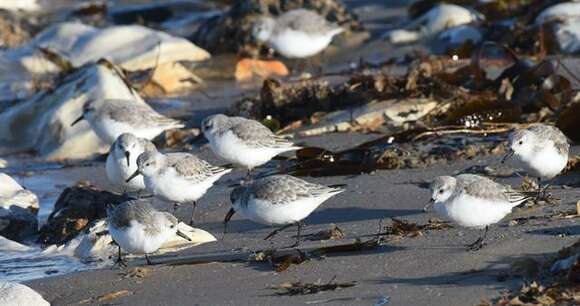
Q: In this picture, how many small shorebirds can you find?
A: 9